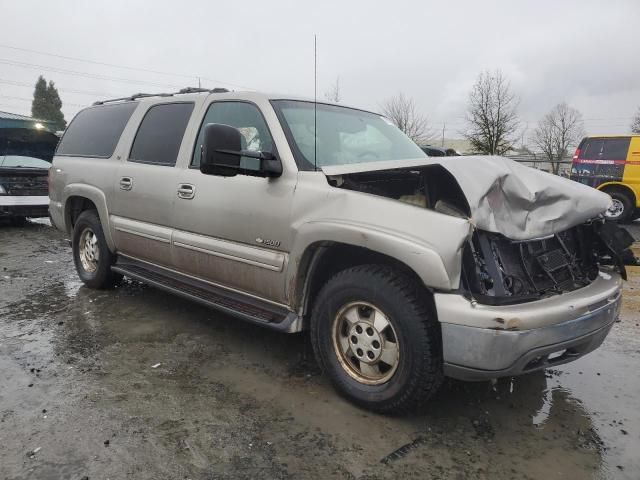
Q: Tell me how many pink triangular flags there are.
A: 0